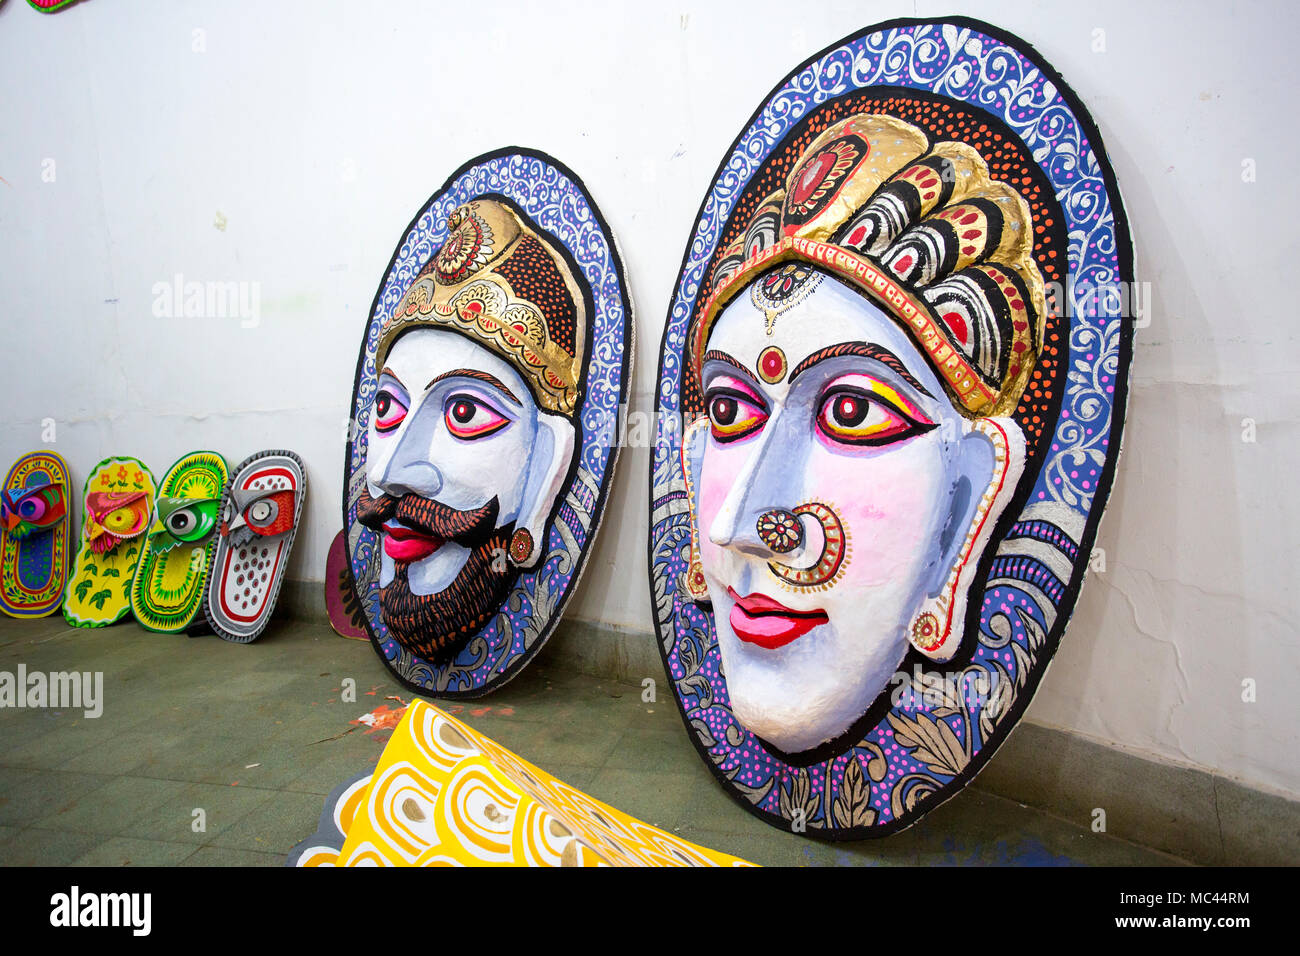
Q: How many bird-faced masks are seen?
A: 4